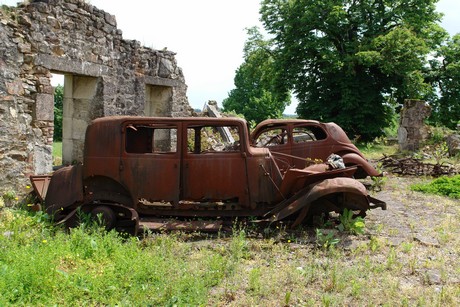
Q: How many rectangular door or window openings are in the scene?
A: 2